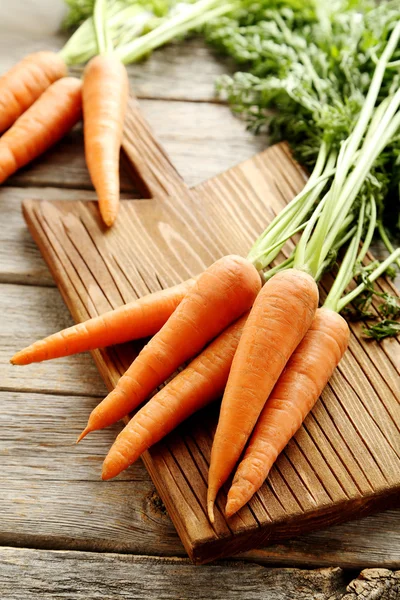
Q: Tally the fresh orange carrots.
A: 8